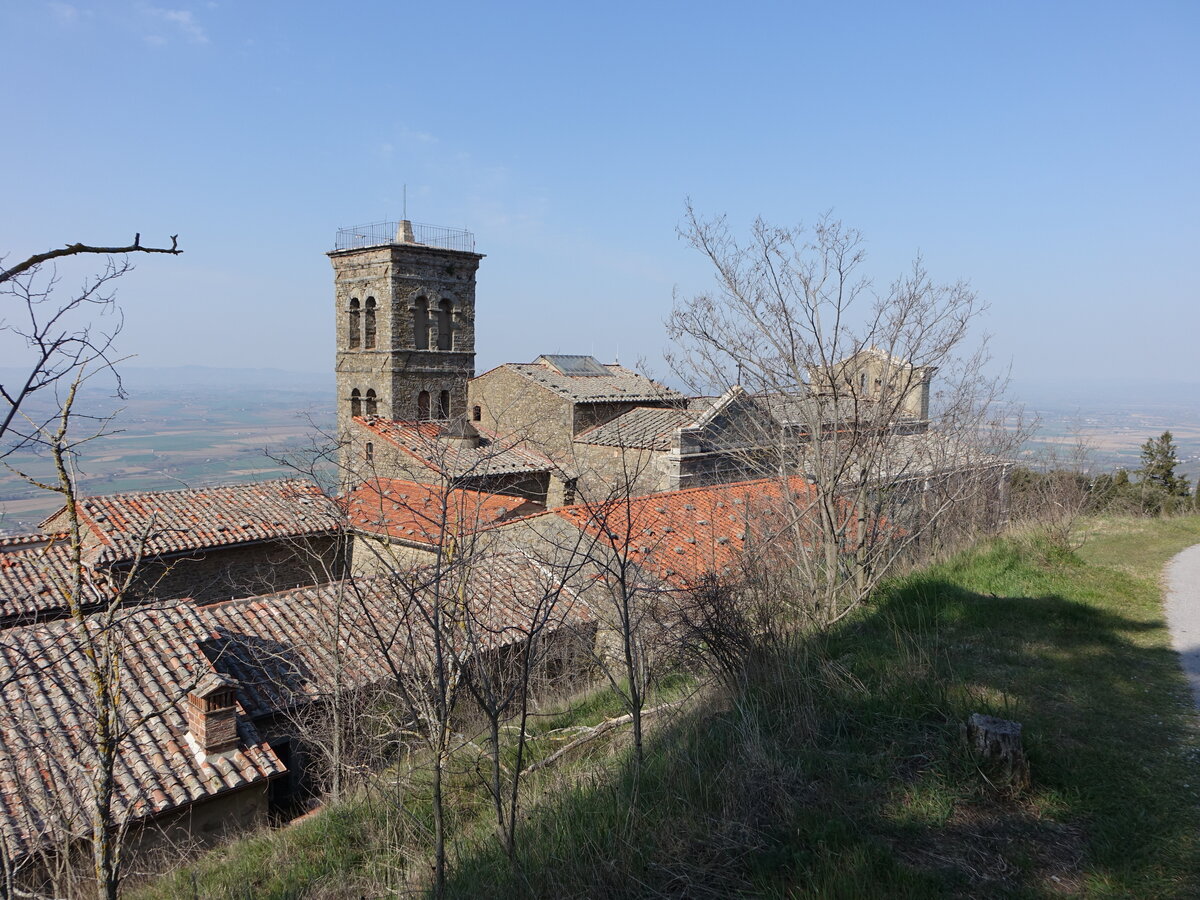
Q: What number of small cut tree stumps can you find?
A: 1